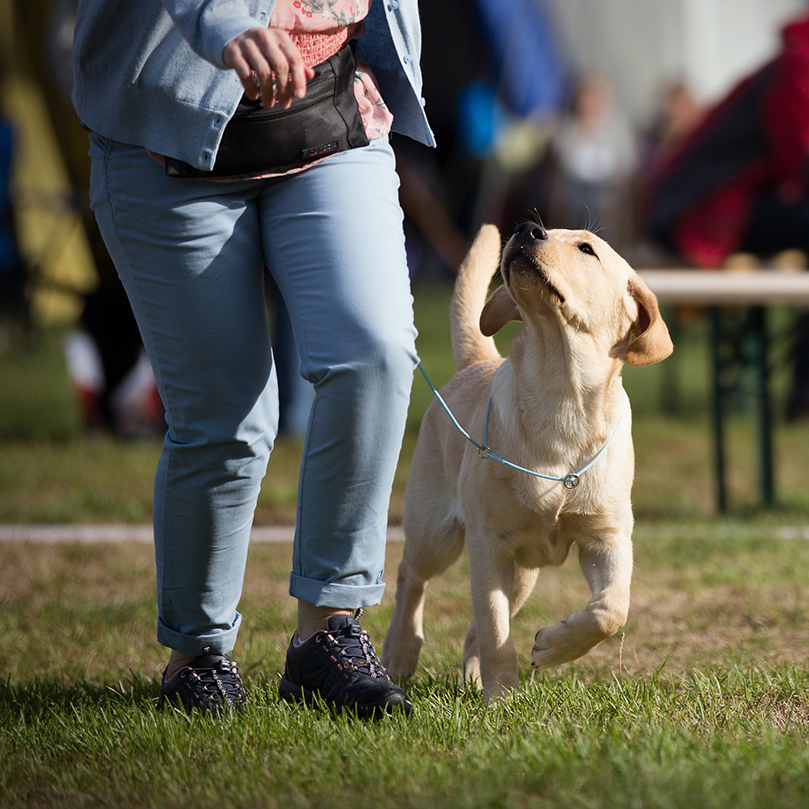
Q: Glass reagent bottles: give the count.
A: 0